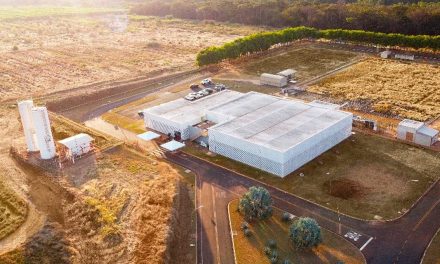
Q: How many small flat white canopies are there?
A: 2